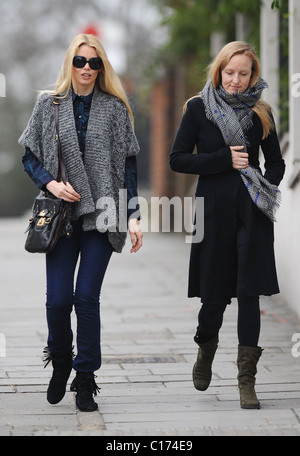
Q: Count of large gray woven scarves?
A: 1